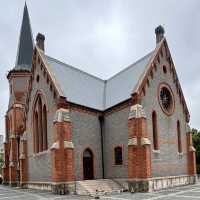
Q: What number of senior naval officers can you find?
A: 0